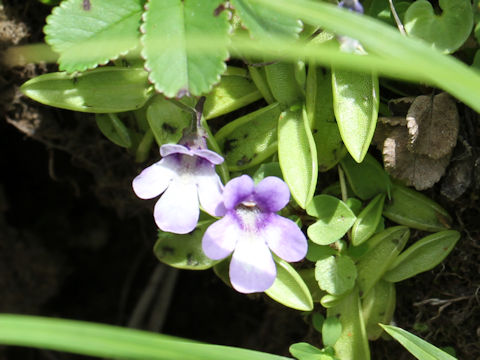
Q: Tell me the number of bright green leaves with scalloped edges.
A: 3